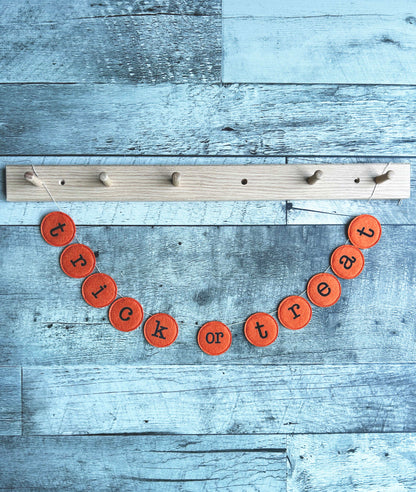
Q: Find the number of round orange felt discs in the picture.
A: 11